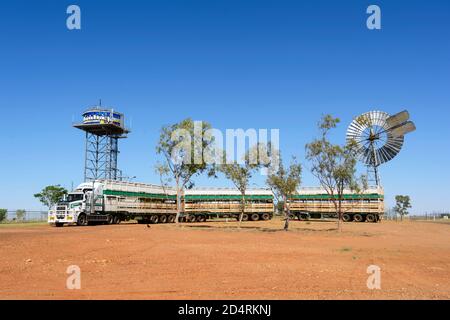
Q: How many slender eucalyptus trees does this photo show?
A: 4